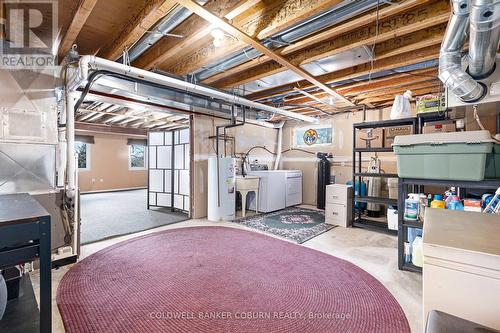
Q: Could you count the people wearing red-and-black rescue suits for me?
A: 0